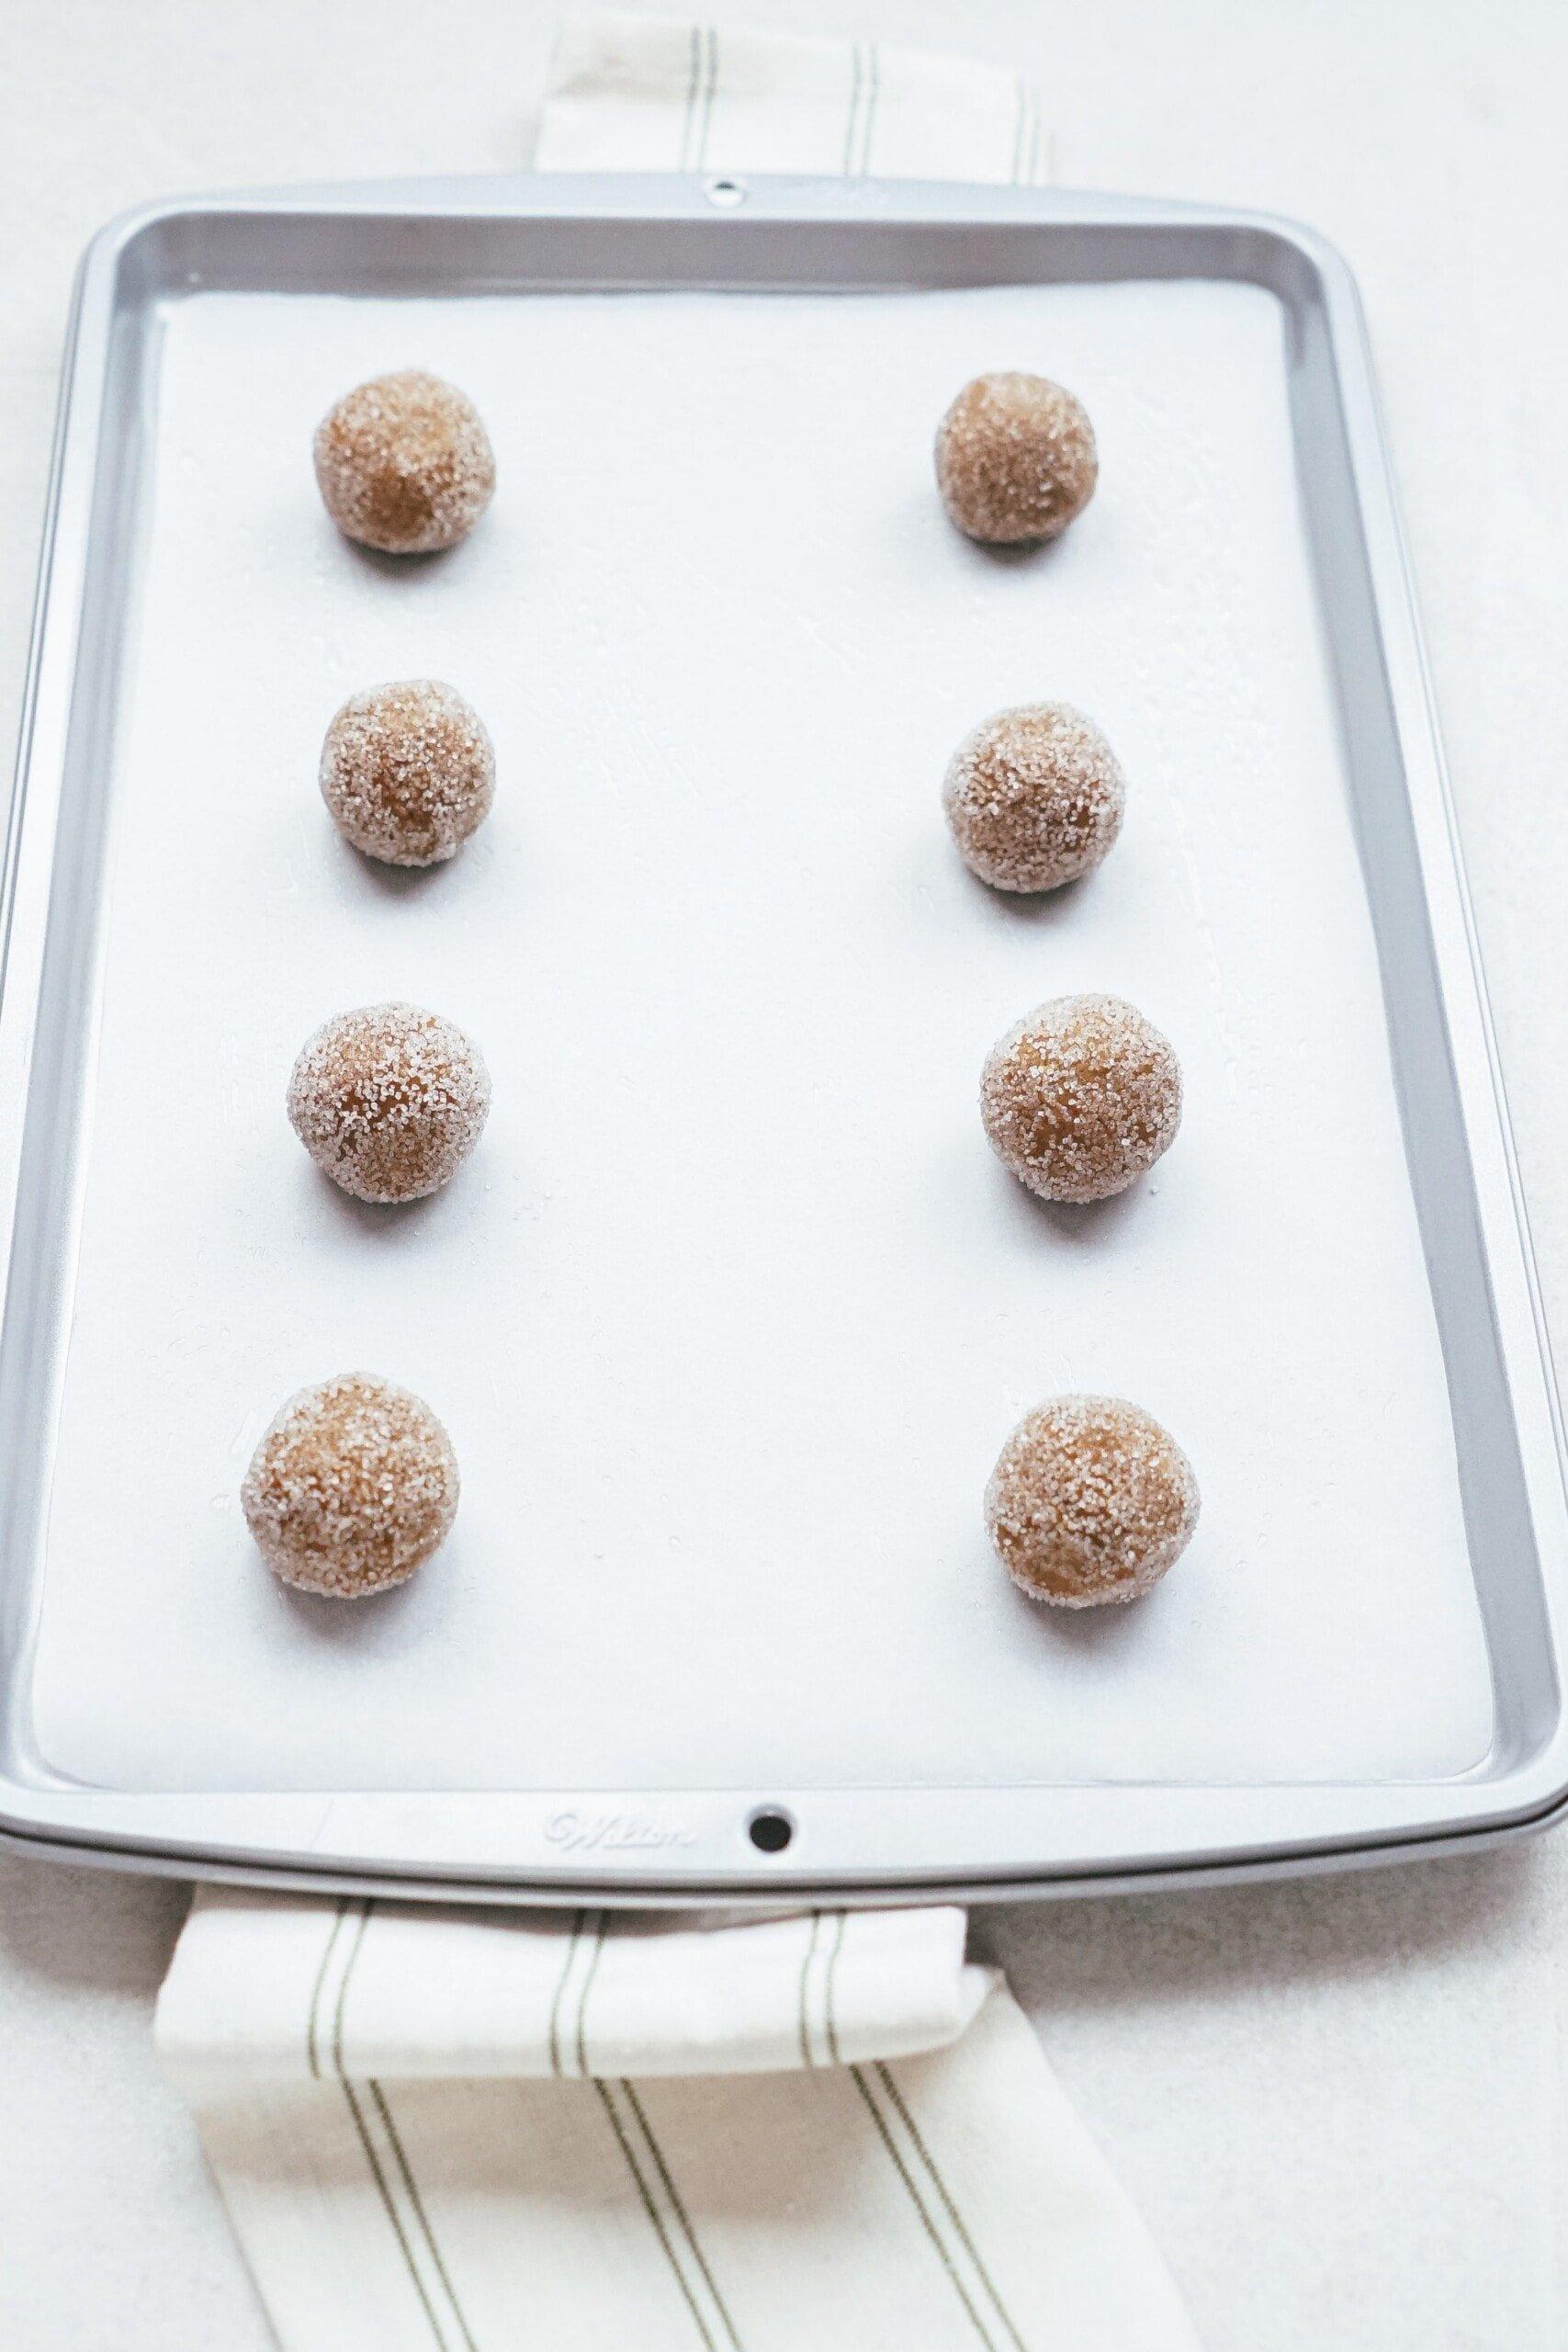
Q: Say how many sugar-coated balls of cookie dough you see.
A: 8